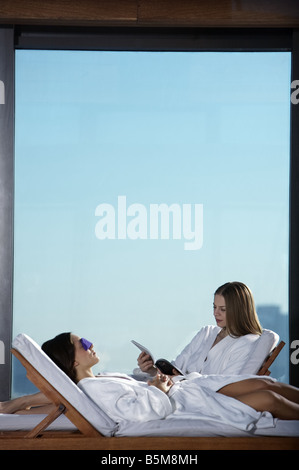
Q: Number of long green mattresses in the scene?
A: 0